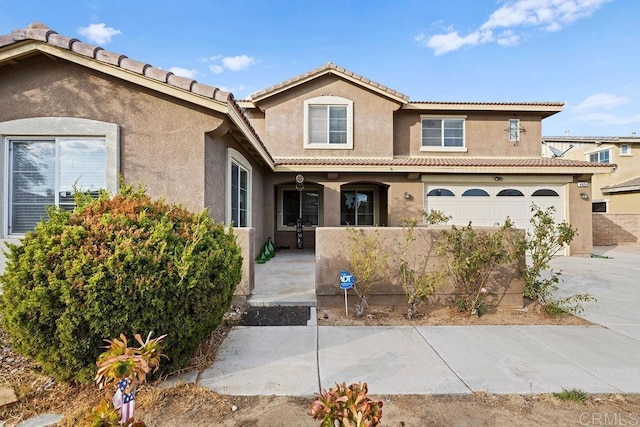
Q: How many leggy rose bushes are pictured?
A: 4